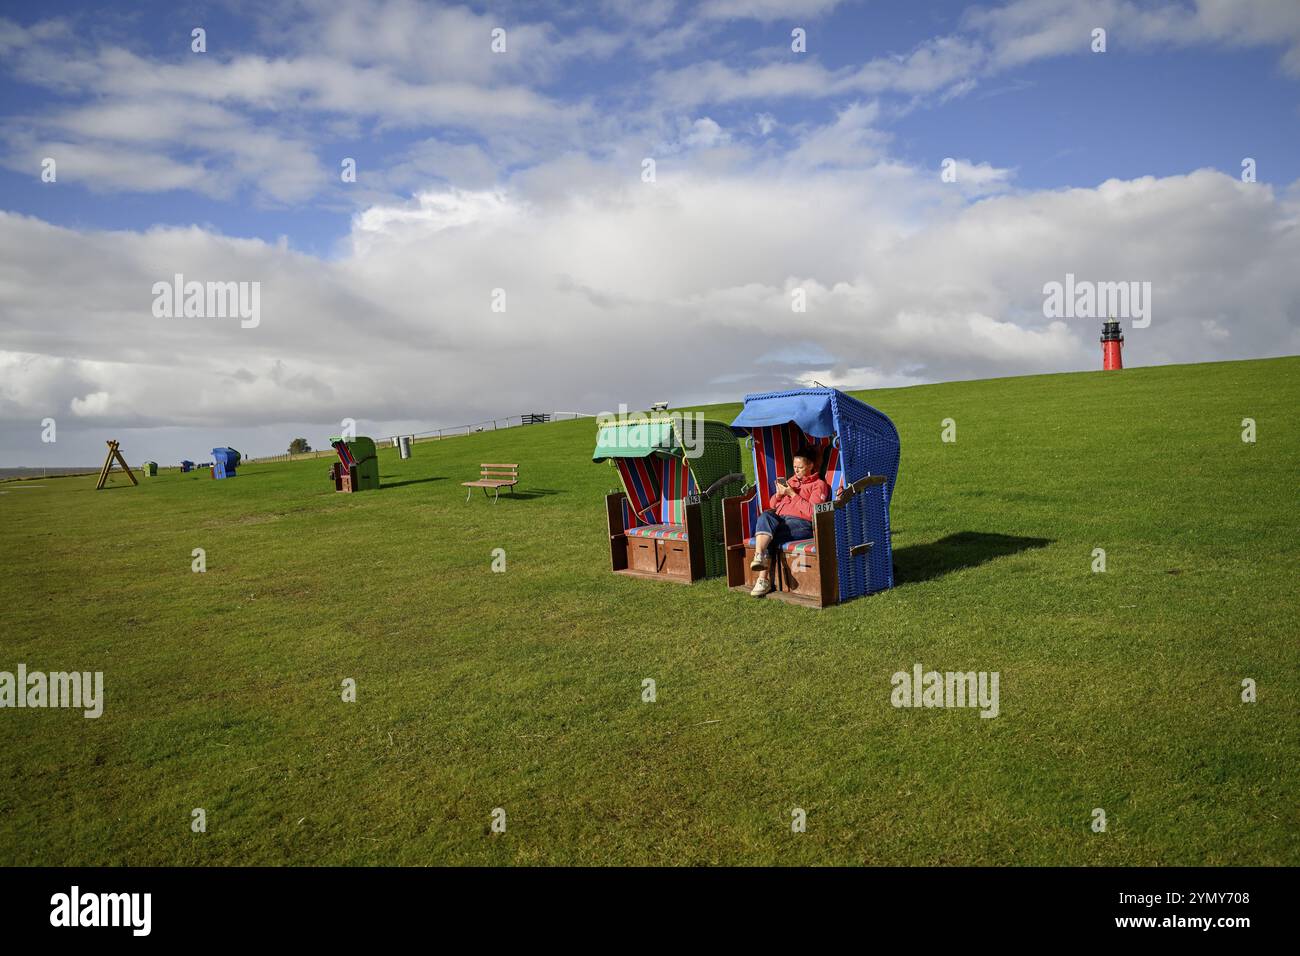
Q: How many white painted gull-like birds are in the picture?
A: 0